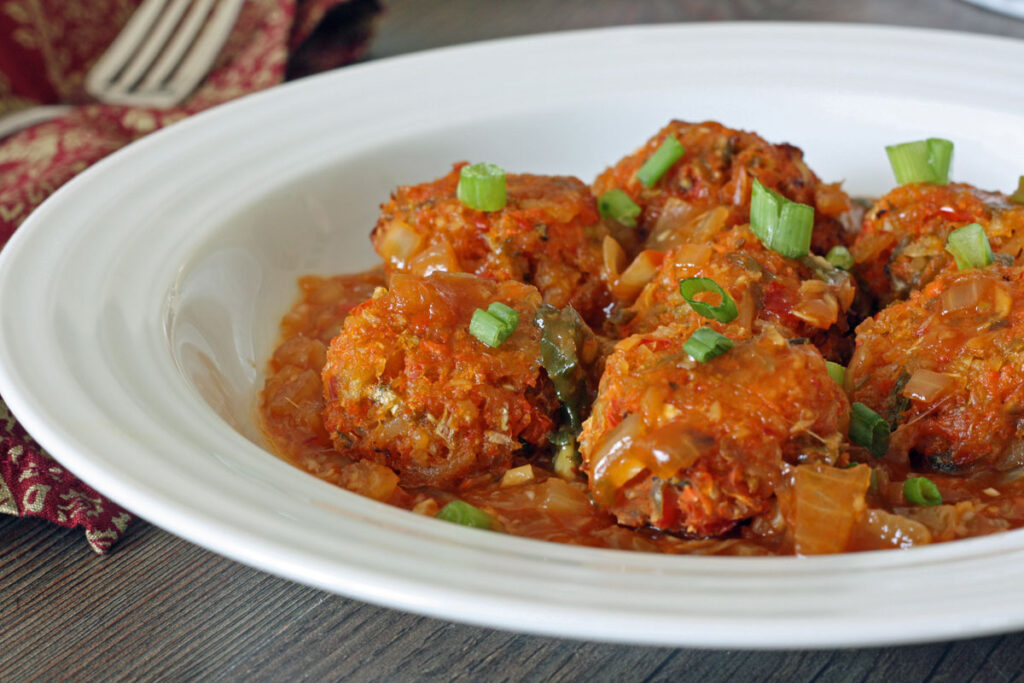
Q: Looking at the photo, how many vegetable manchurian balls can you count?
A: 7